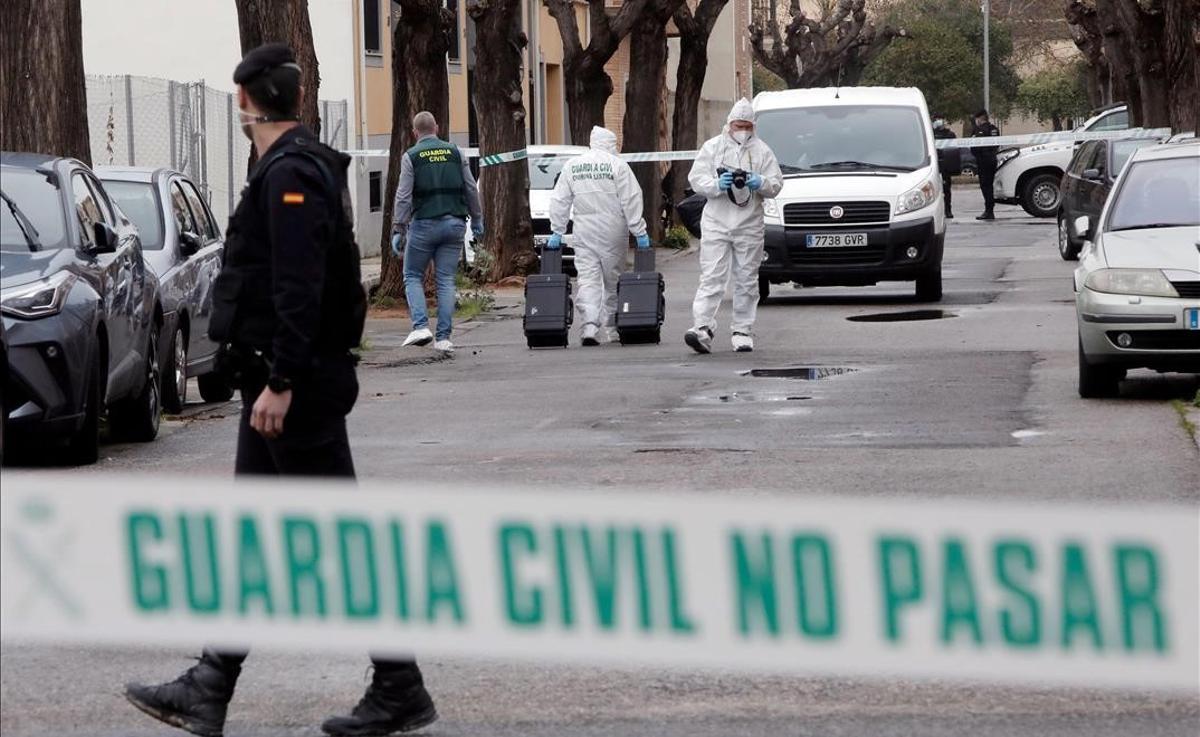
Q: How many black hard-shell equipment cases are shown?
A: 2